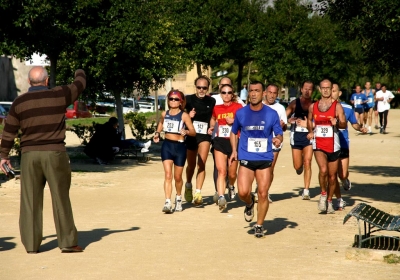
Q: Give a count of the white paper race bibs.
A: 8